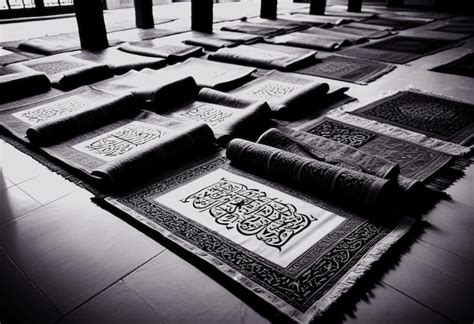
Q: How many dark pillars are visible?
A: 6